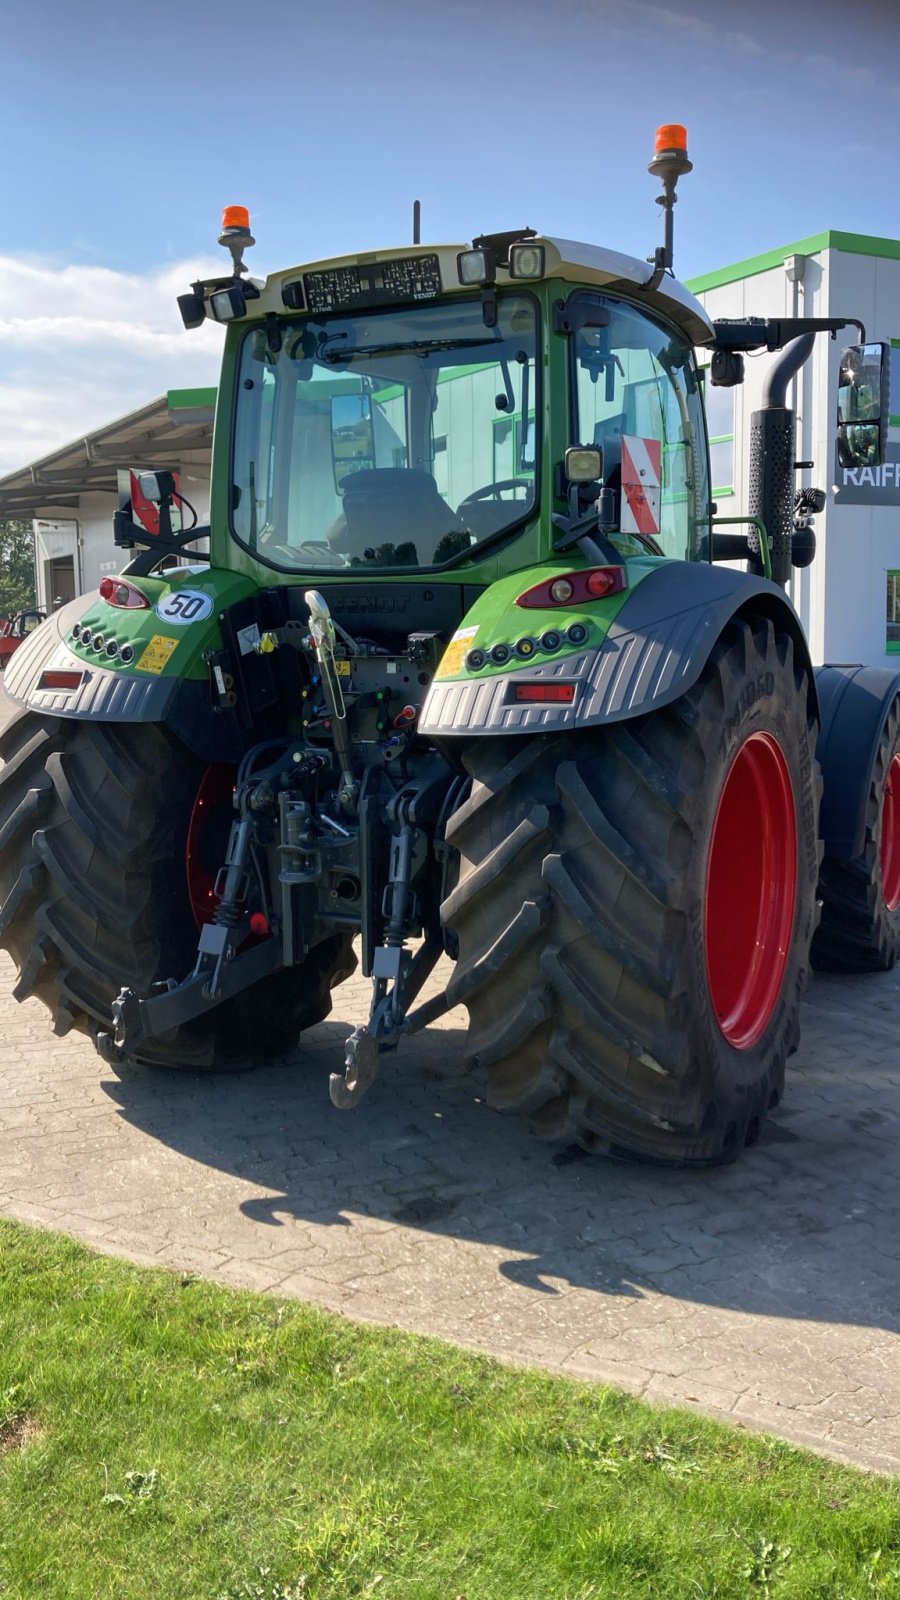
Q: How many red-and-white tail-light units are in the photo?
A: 2